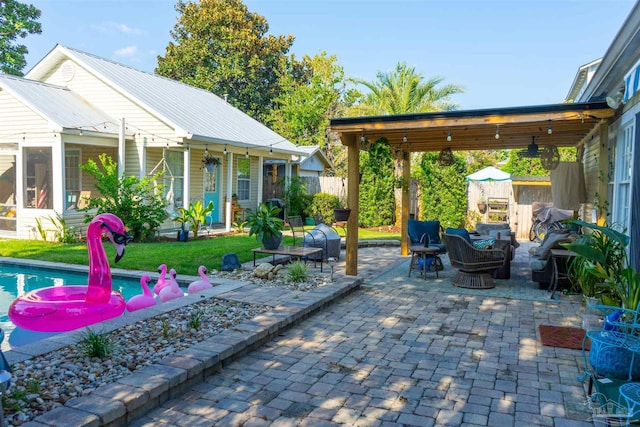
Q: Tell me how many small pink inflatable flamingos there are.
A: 4